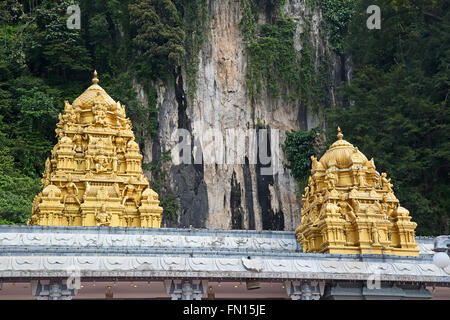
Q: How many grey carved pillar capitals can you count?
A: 3